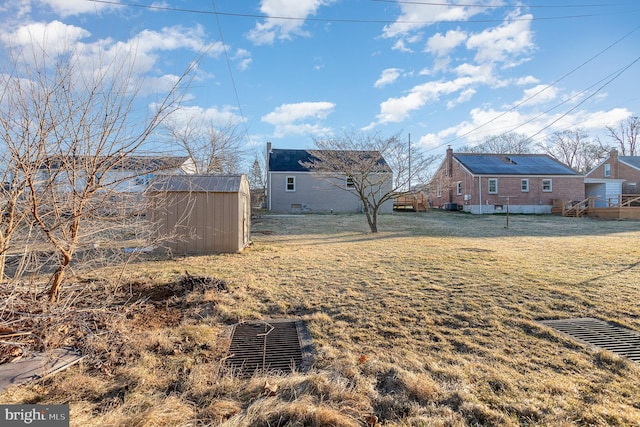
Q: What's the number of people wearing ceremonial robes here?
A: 0